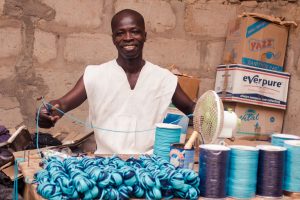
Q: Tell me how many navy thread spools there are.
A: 2